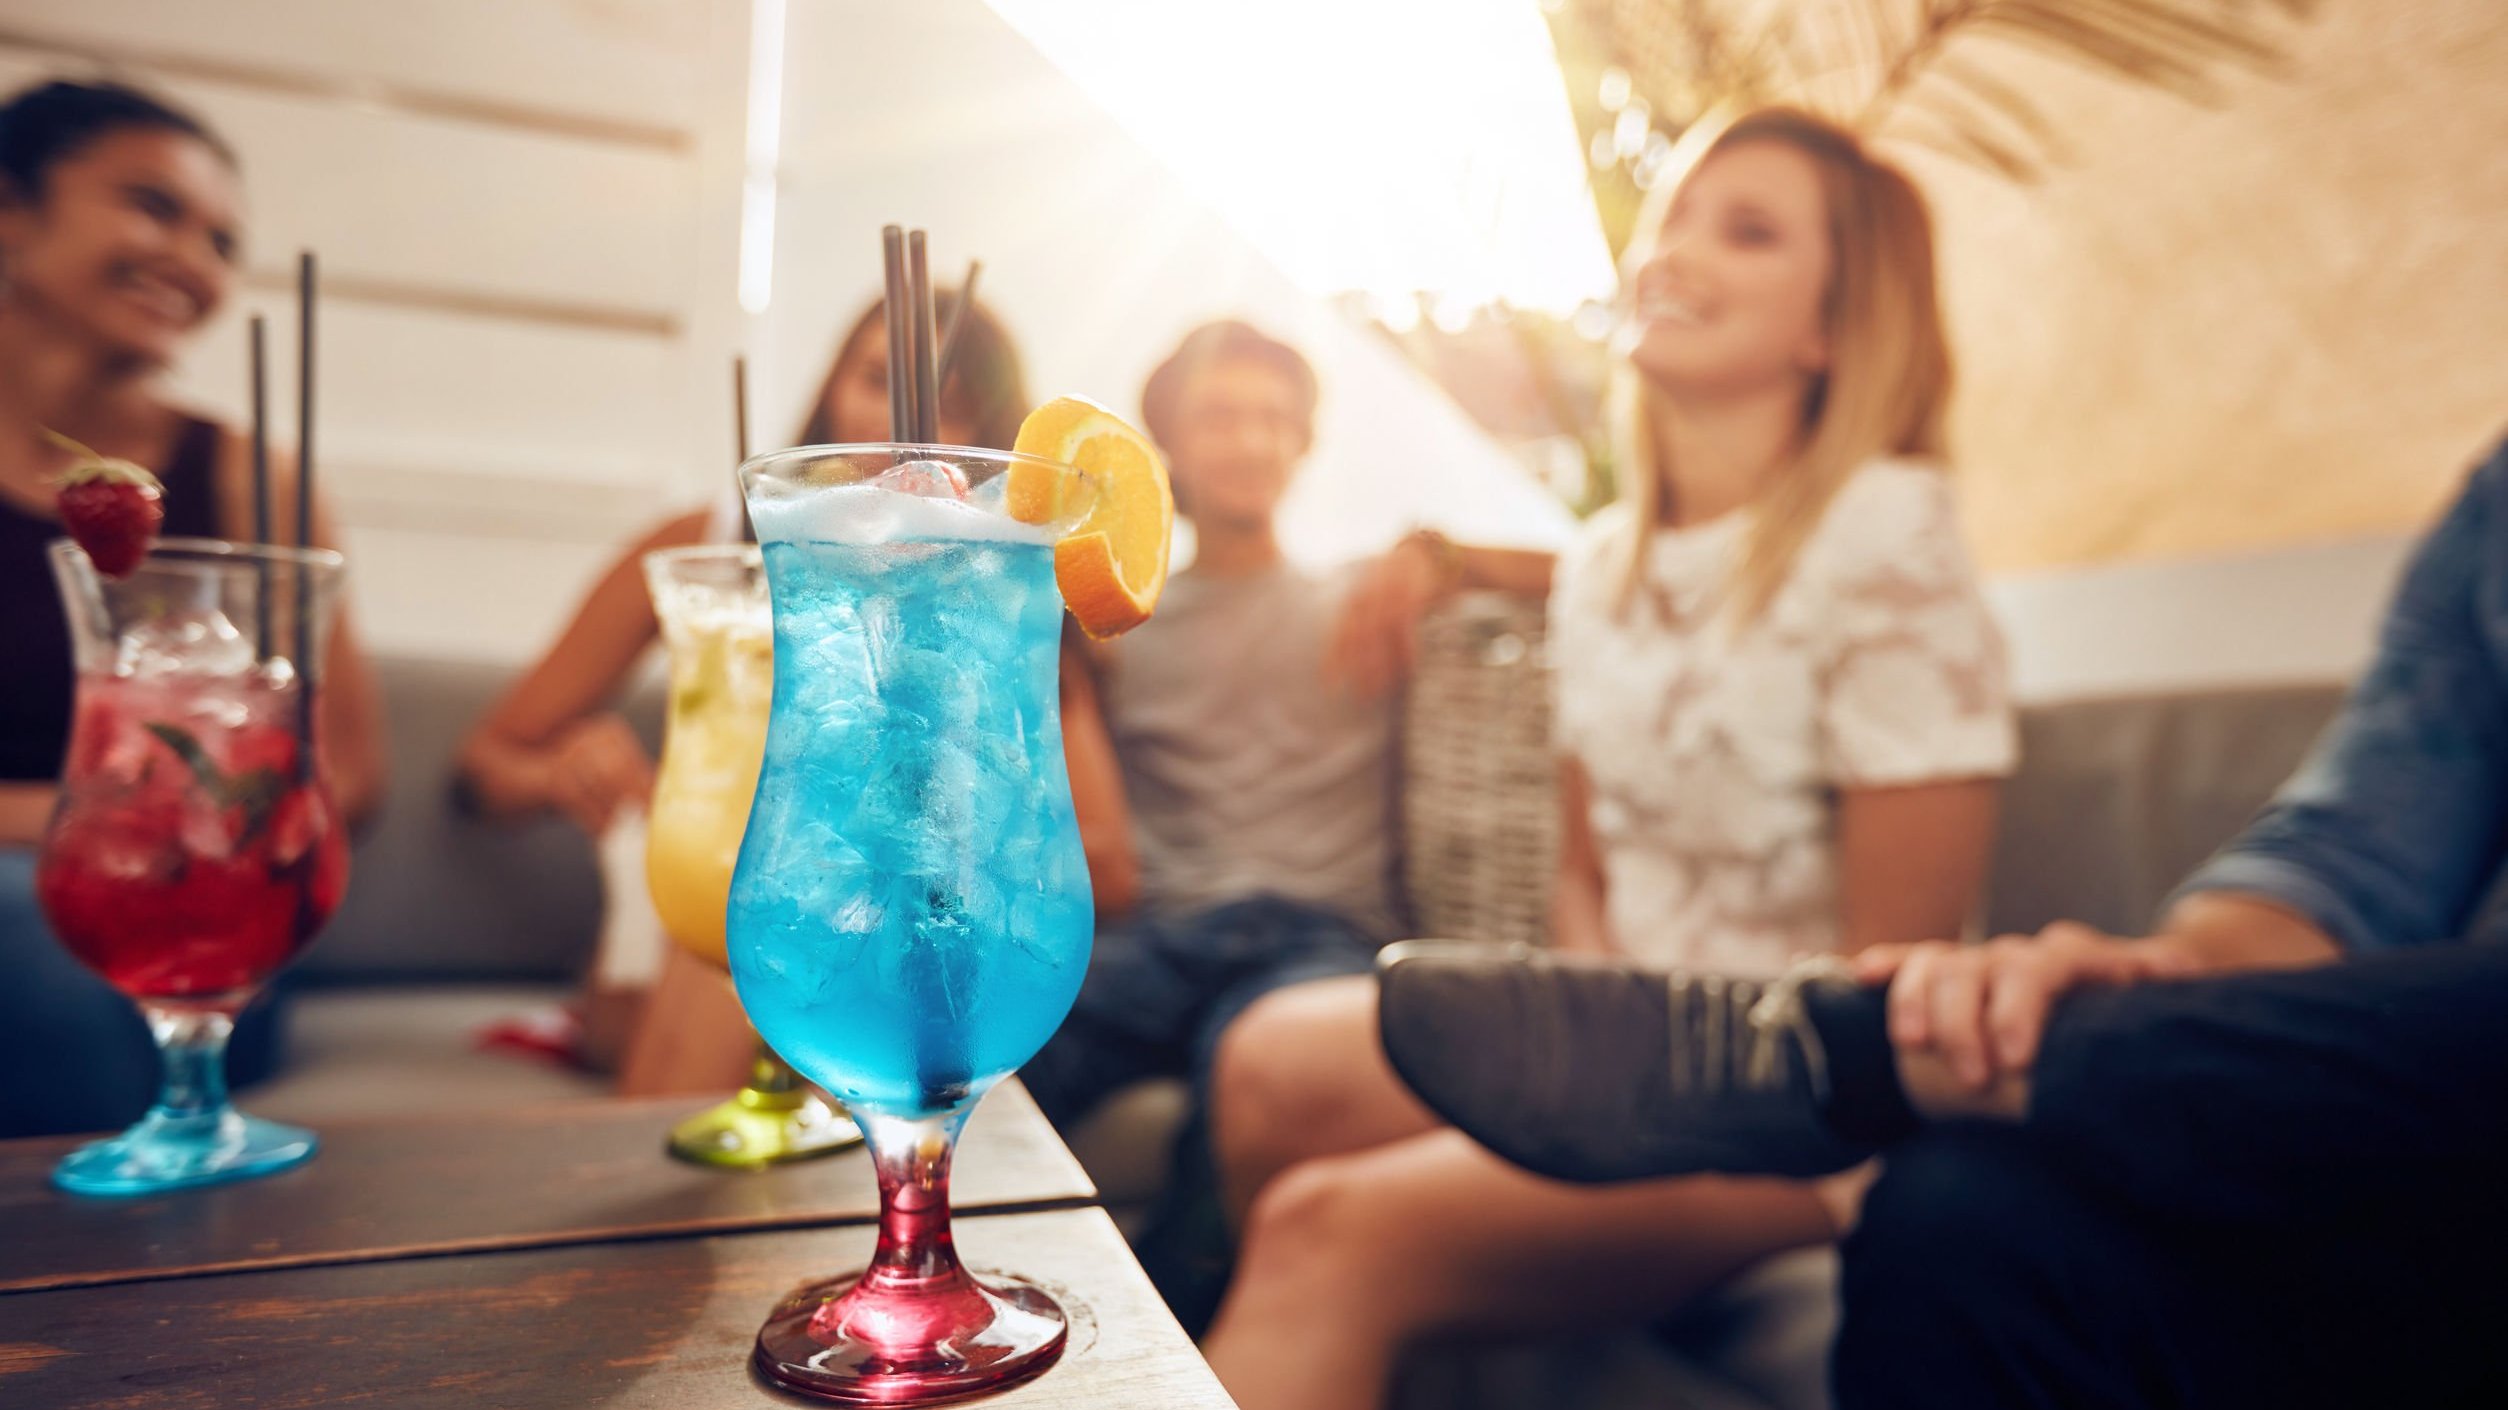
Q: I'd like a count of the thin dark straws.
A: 6